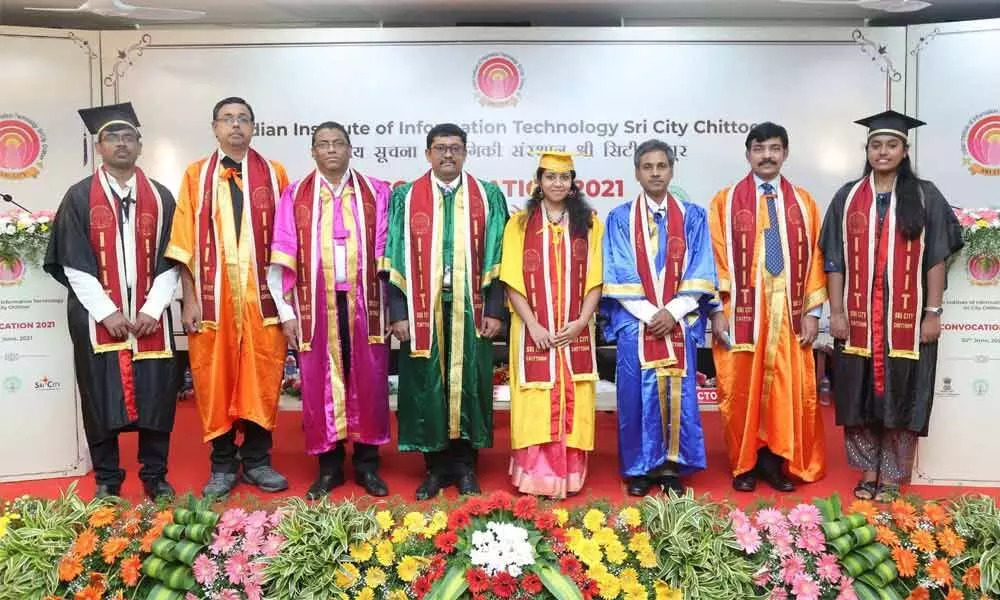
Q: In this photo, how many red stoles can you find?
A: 8